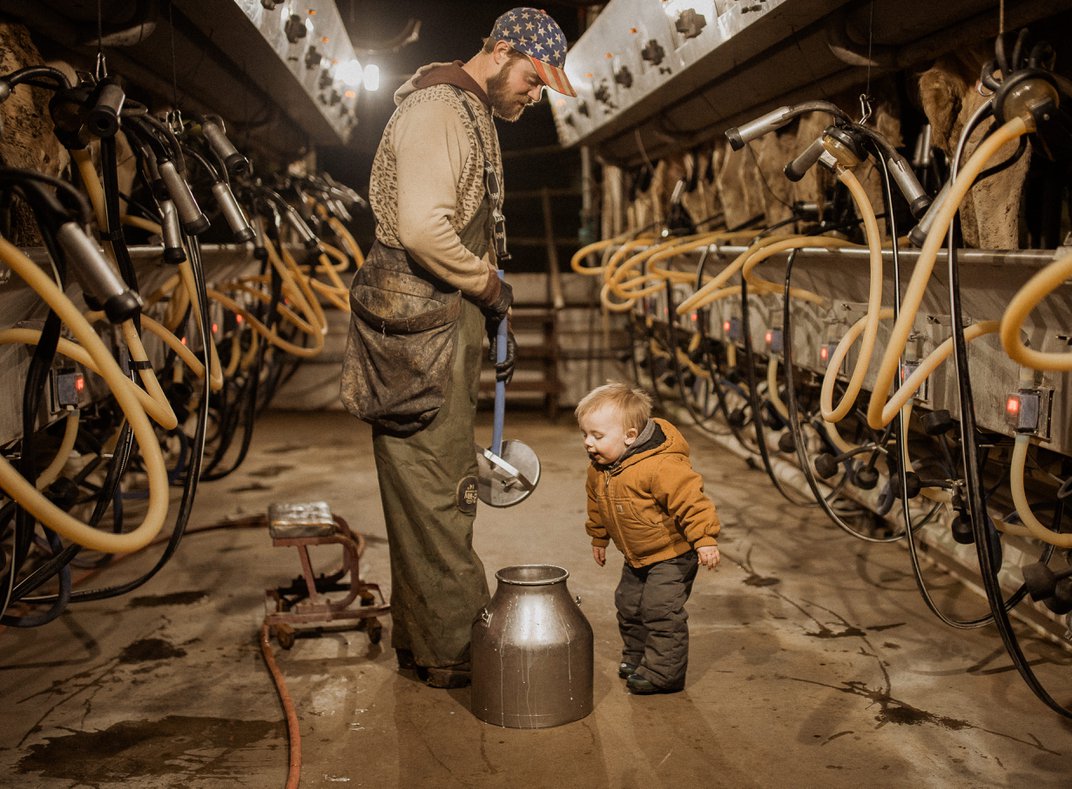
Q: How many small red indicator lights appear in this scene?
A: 12